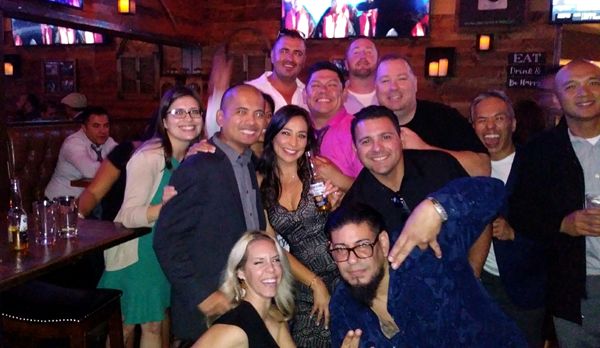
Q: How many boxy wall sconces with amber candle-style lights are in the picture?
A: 4